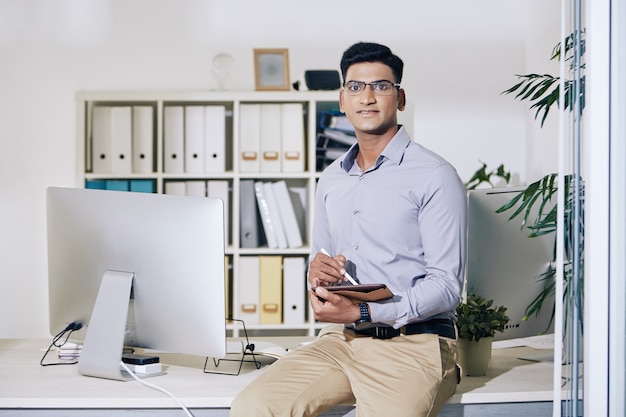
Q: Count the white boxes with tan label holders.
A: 4